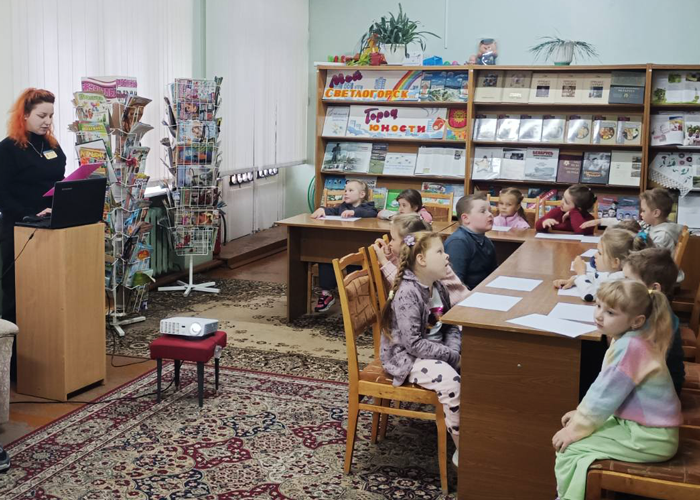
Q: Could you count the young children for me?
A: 12